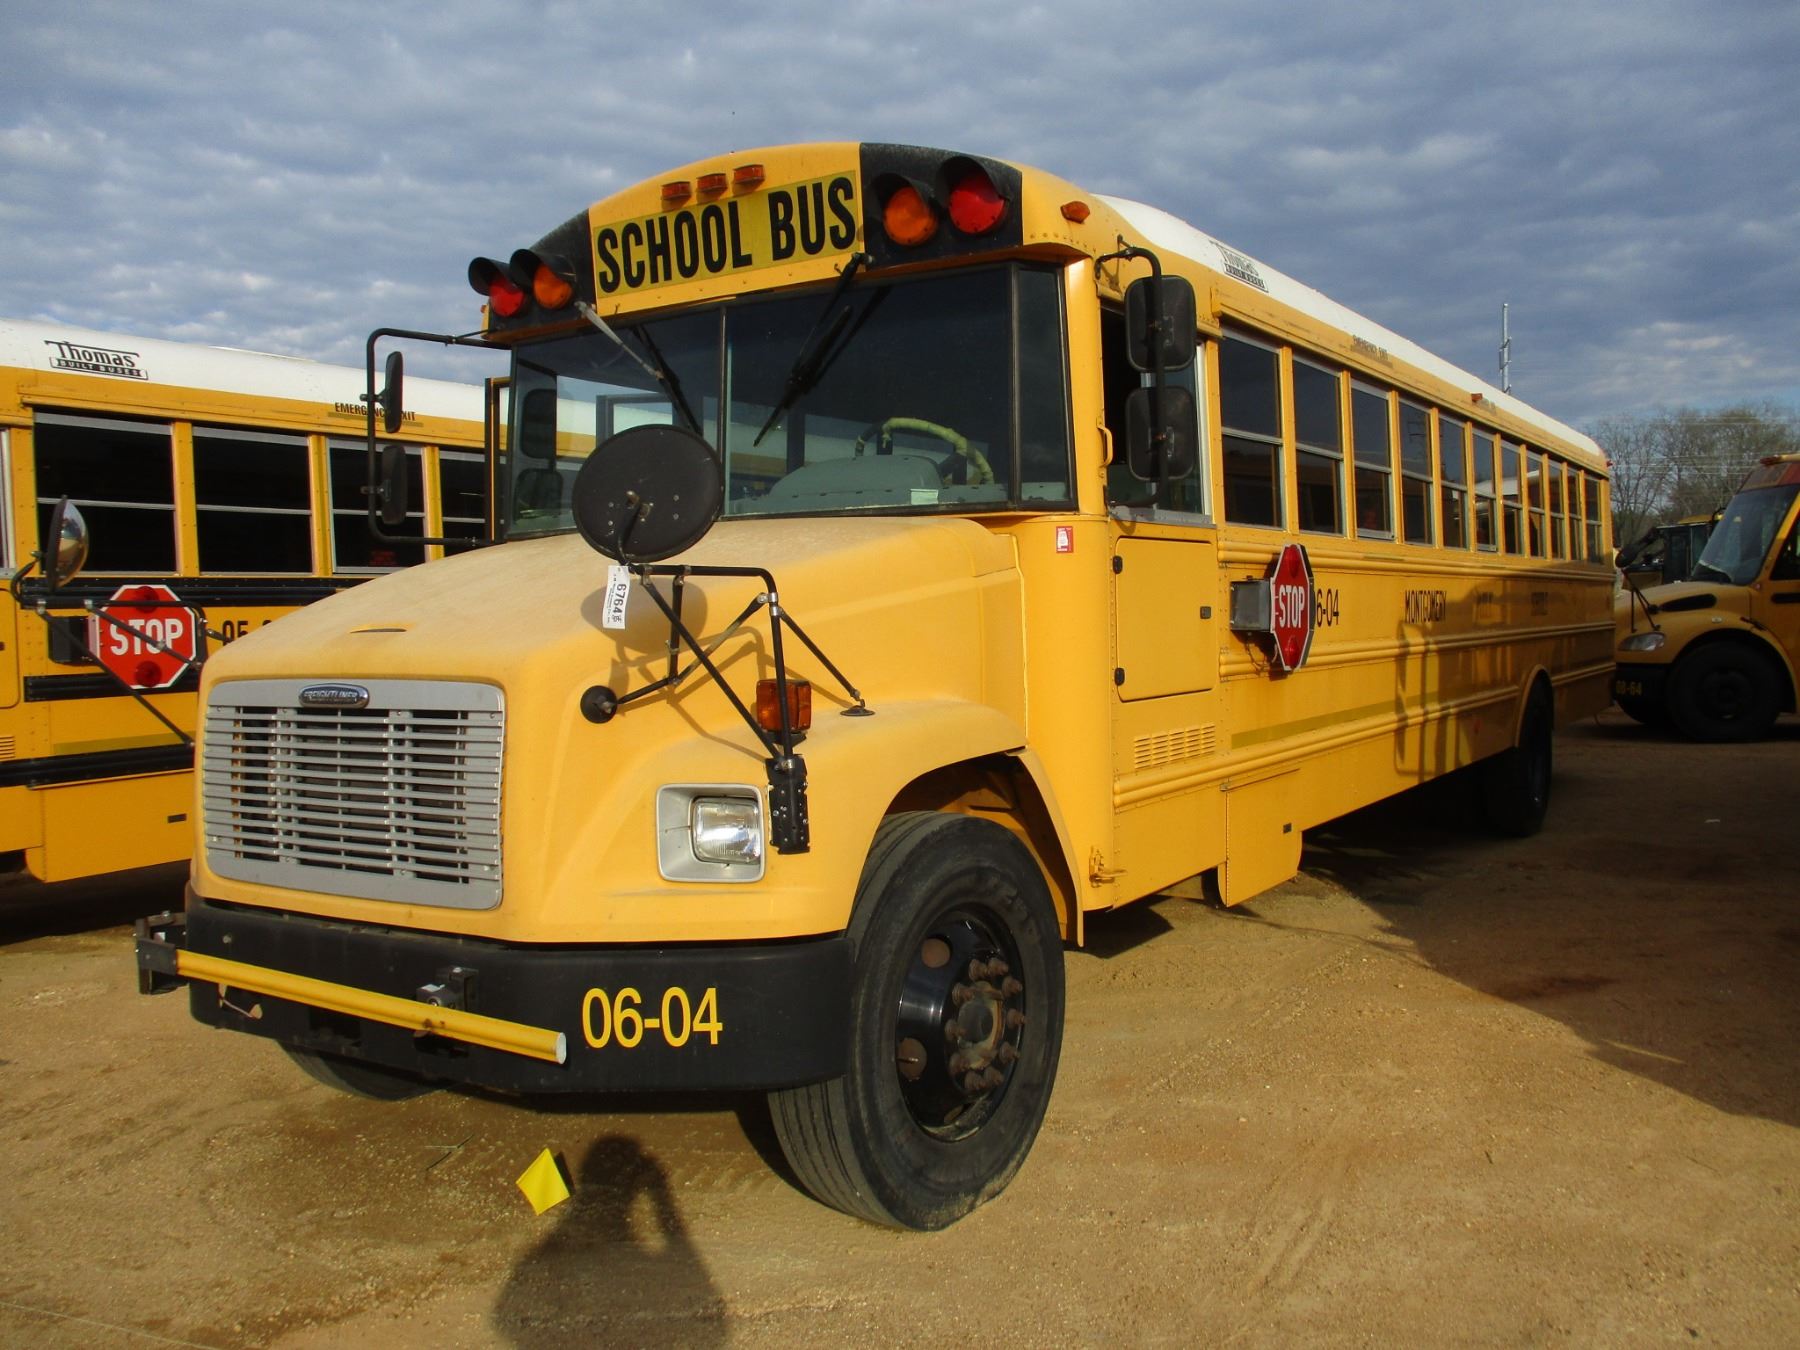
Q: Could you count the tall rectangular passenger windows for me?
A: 11